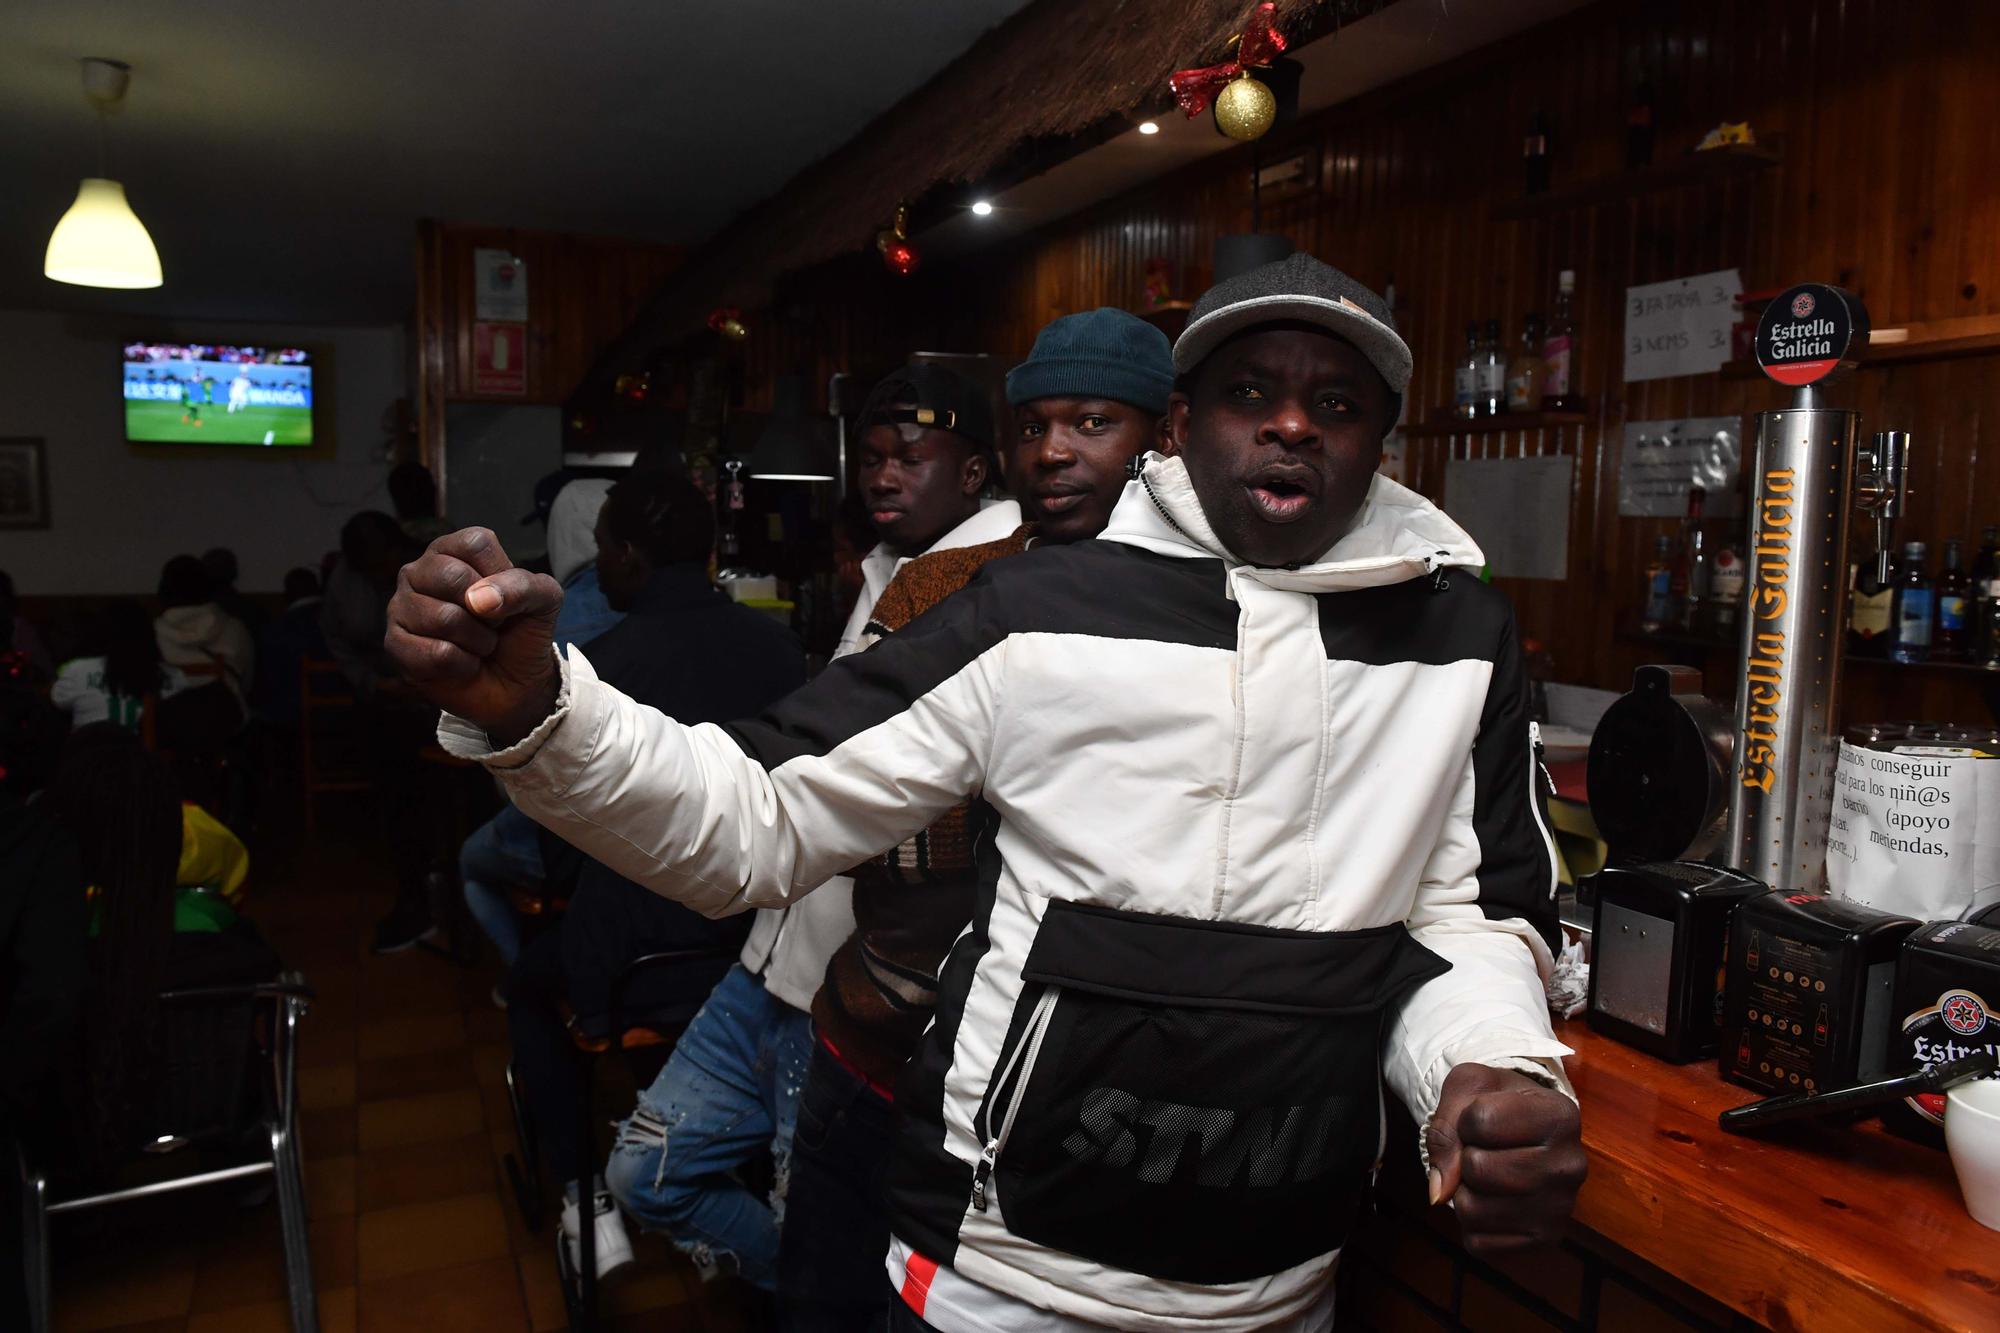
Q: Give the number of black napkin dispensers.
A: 3